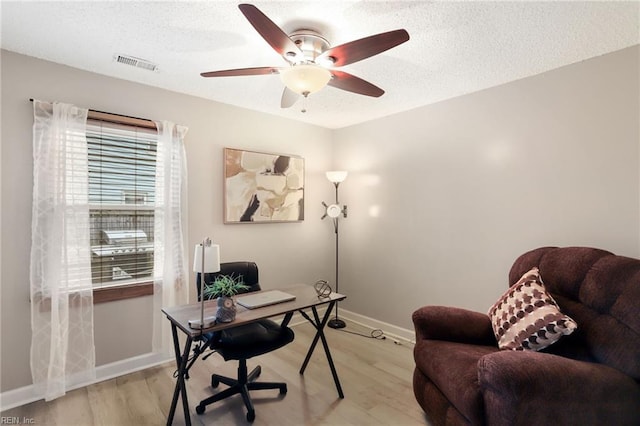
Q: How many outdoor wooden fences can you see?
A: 1